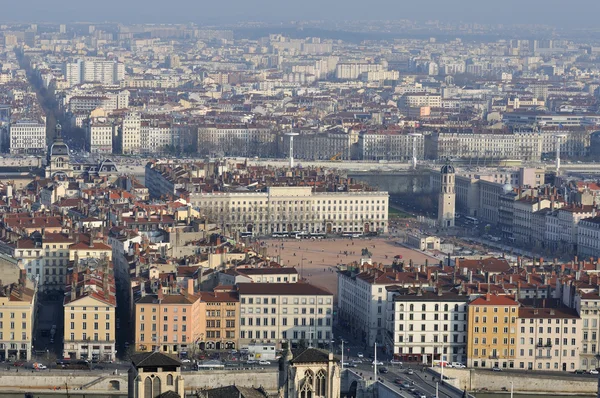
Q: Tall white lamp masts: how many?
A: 3